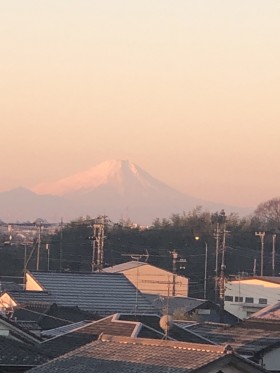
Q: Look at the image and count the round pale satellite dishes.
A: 1